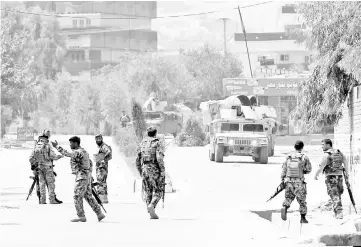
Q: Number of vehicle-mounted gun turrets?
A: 2